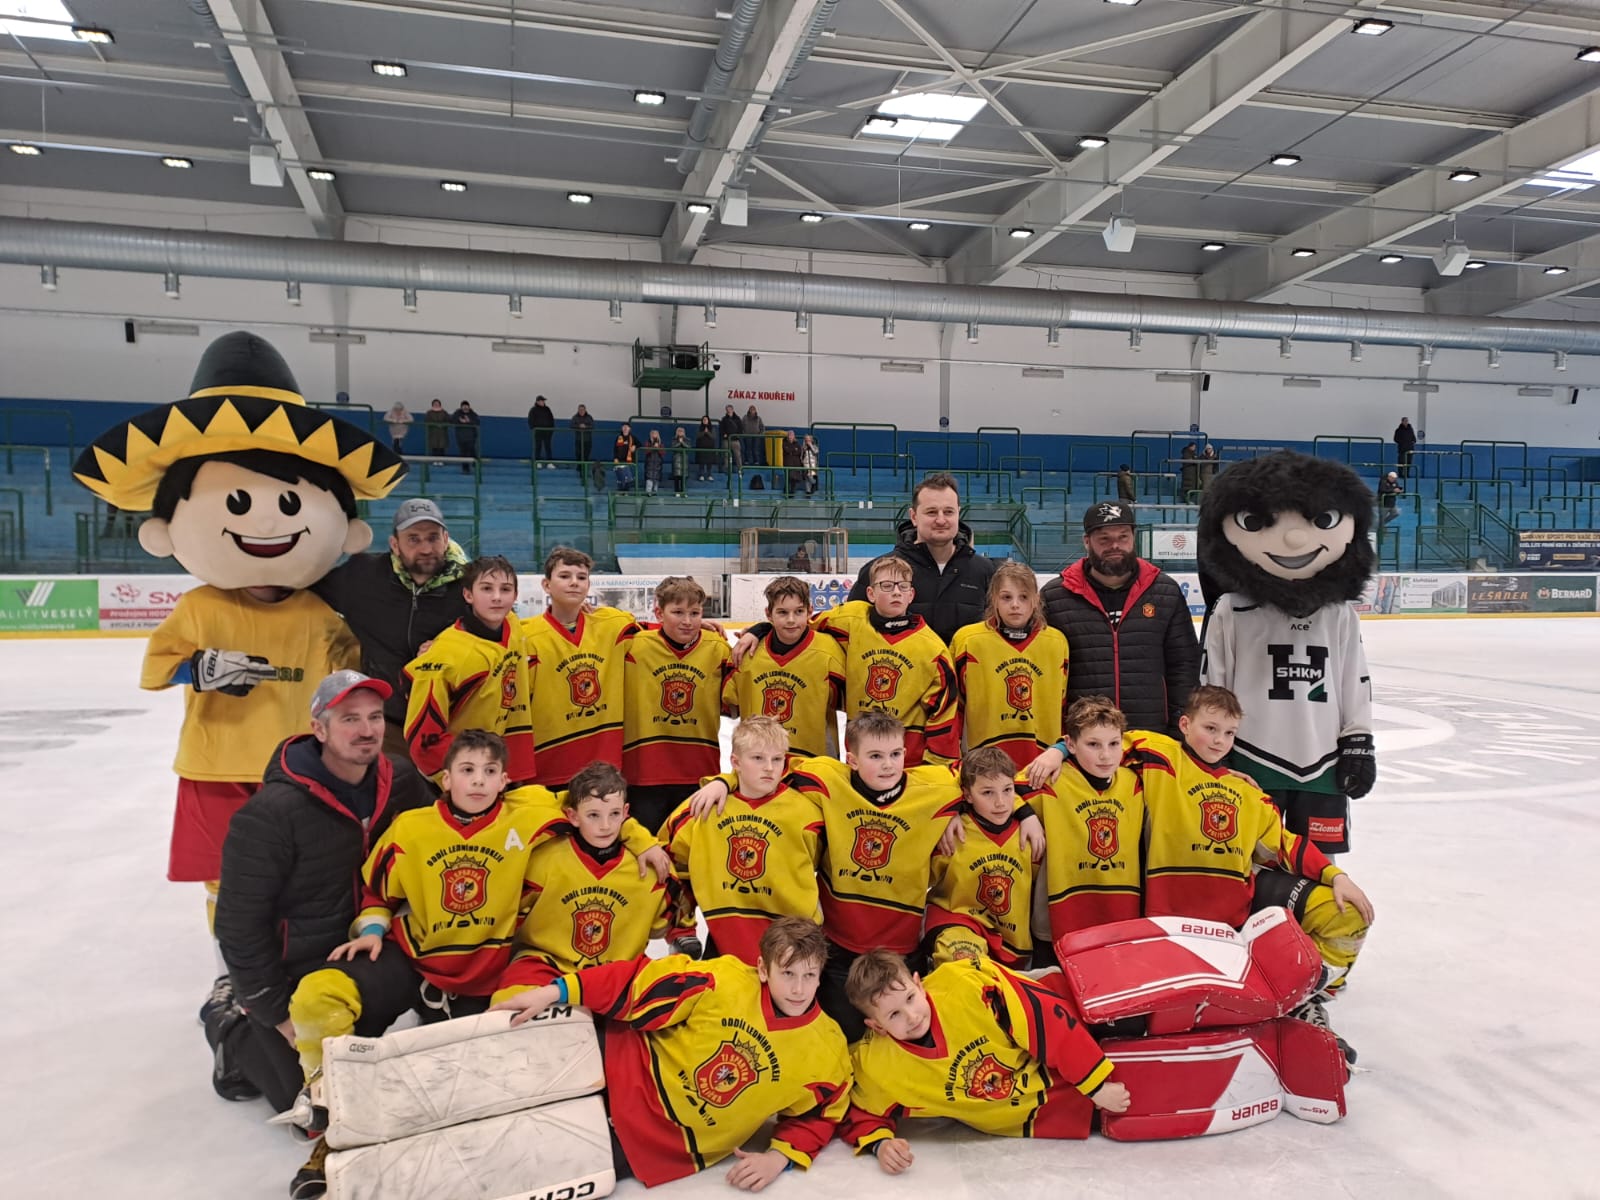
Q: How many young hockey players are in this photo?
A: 15